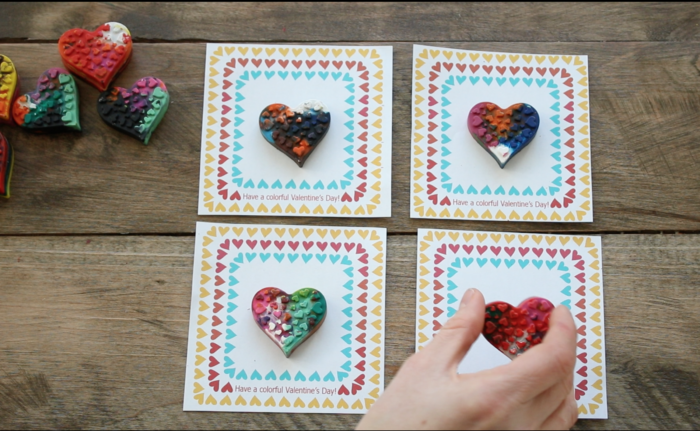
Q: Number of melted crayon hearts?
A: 9